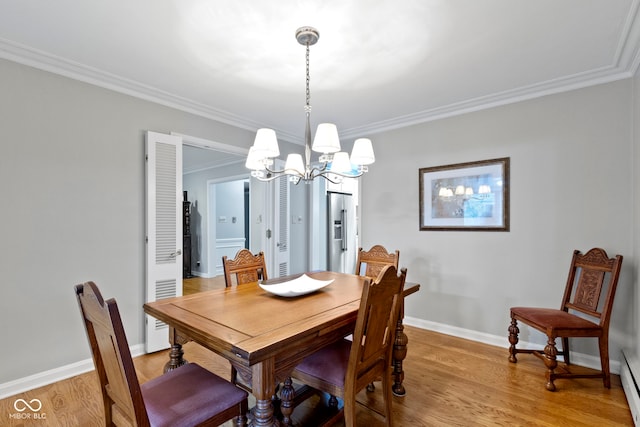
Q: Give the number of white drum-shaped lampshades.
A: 6